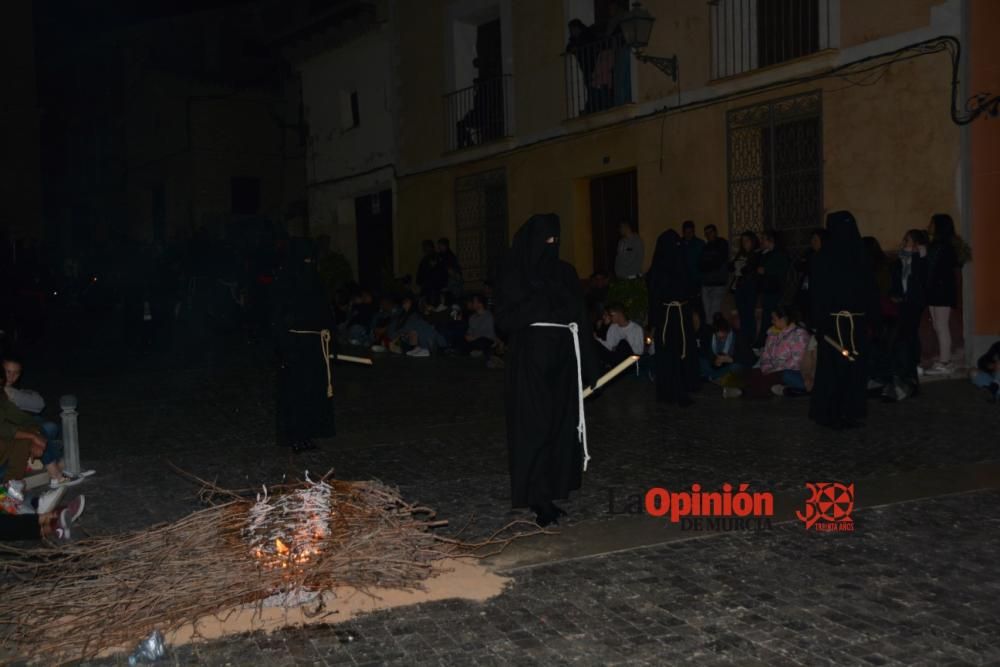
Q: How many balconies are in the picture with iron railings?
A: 3